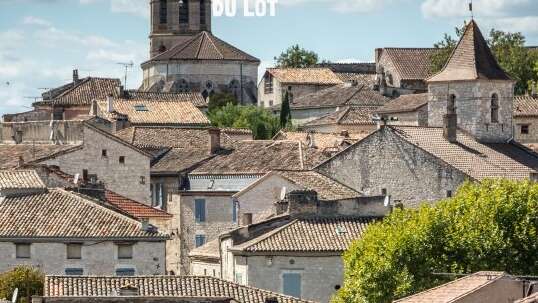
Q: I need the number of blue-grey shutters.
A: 6